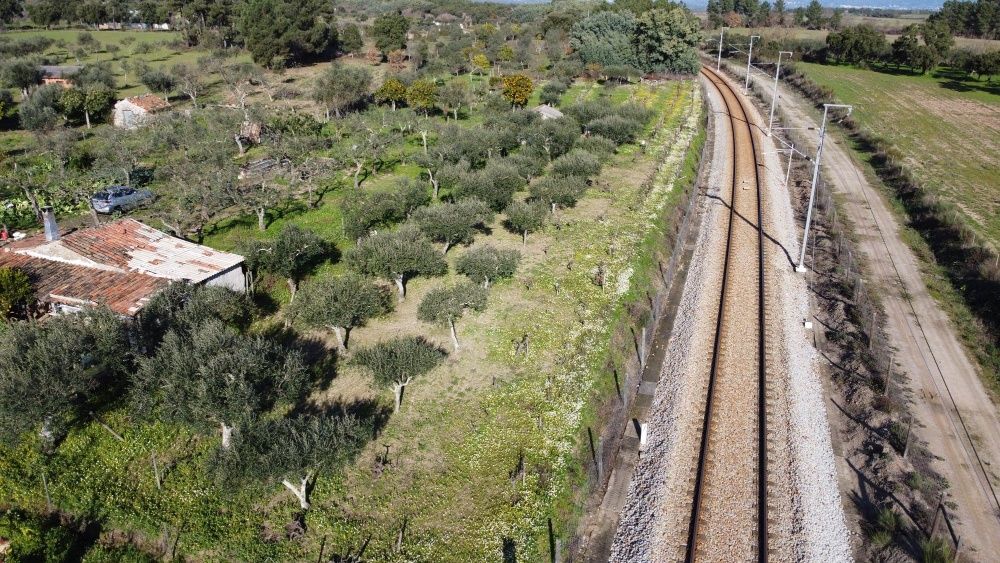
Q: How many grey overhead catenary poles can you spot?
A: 4